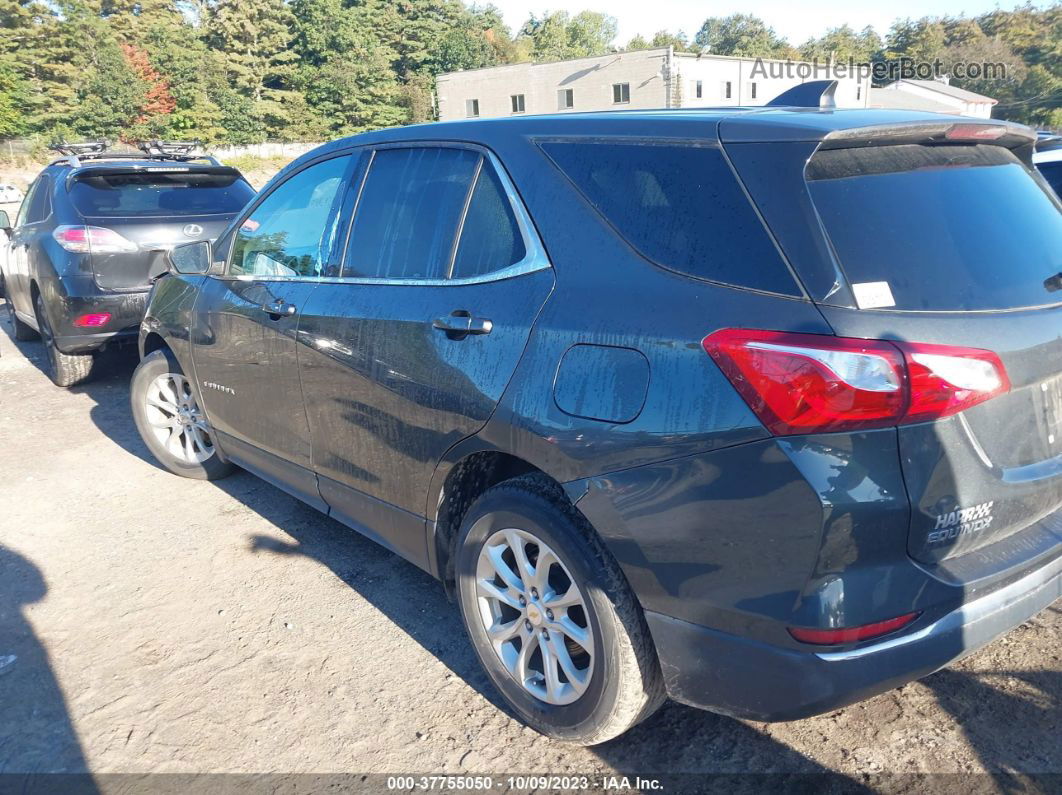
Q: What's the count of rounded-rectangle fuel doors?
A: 1